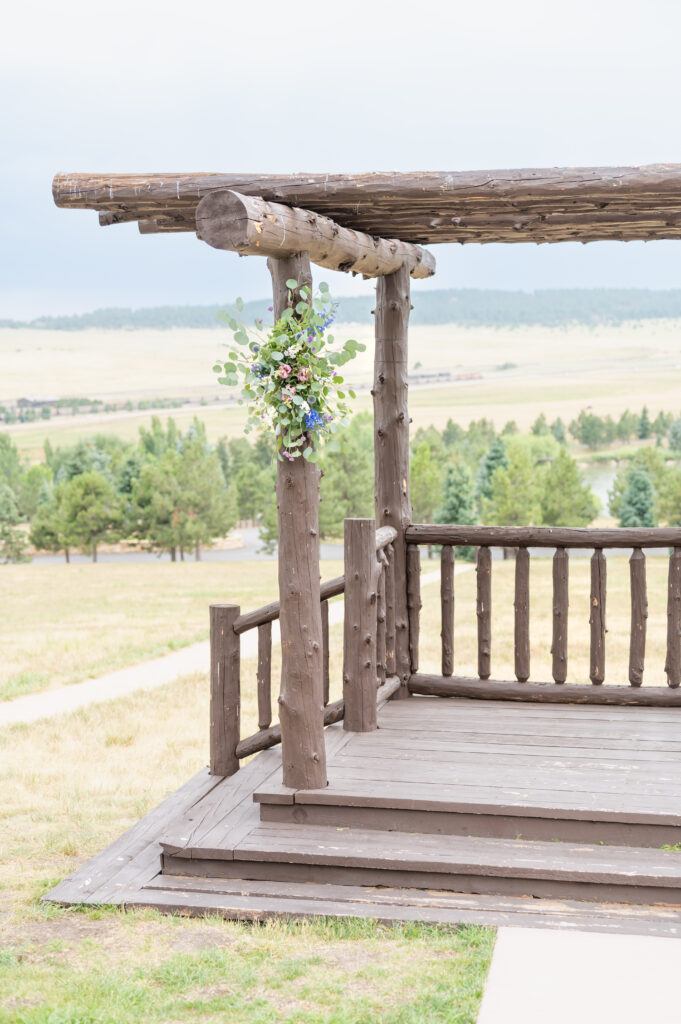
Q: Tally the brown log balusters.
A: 12